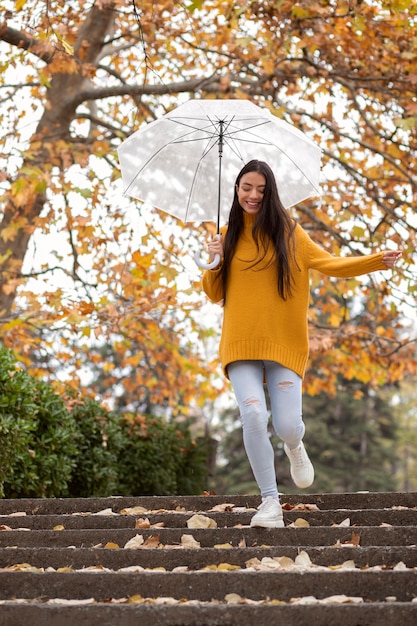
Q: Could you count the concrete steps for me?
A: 6